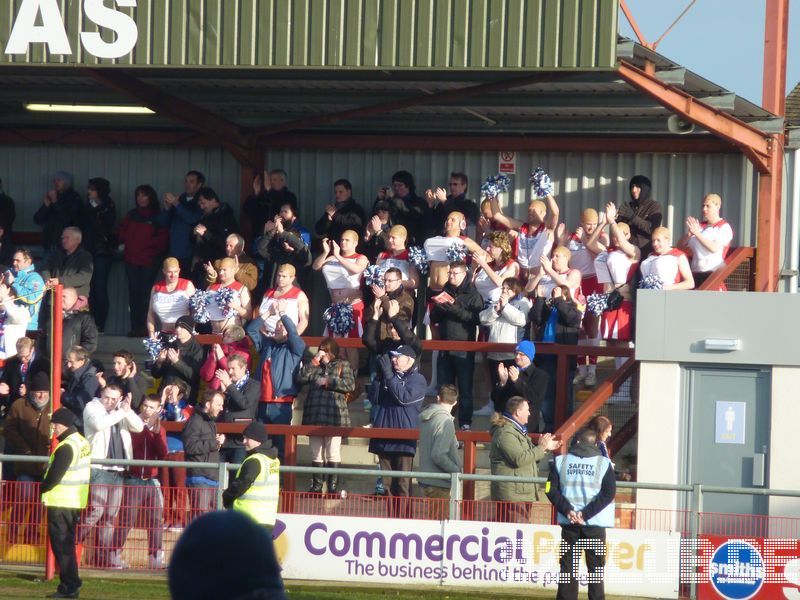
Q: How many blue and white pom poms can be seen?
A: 11